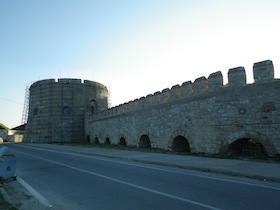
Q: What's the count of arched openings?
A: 7